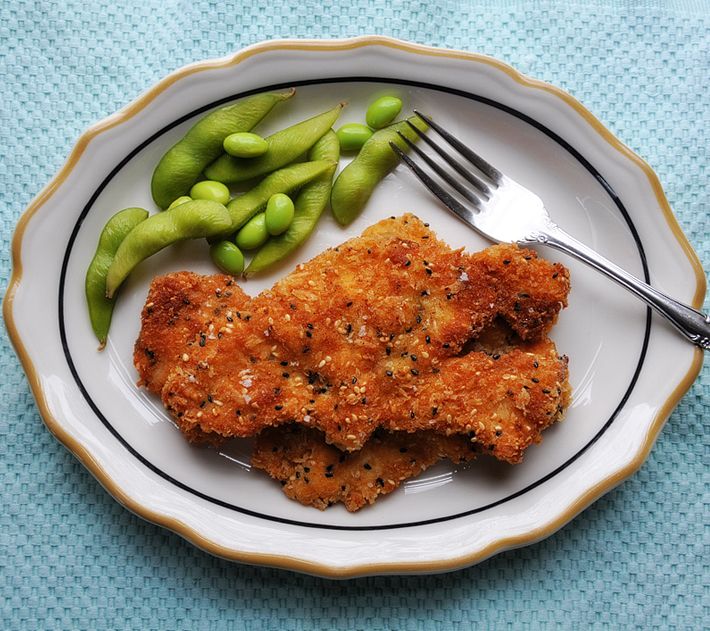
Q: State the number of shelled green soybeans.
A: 8